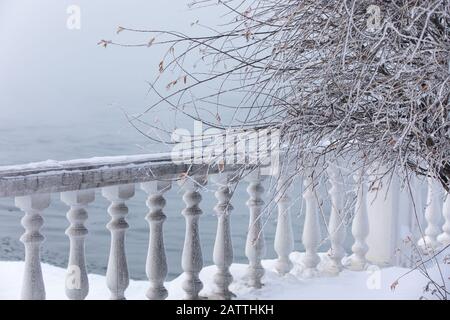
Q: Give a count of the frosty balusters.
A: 13